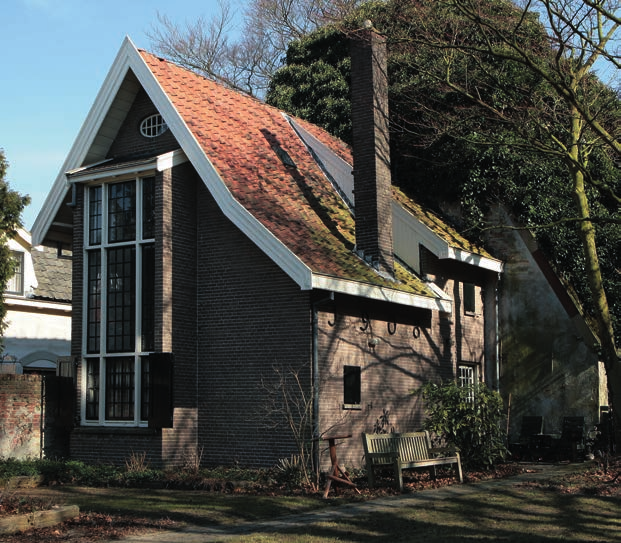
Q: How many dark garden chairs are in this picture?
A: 2